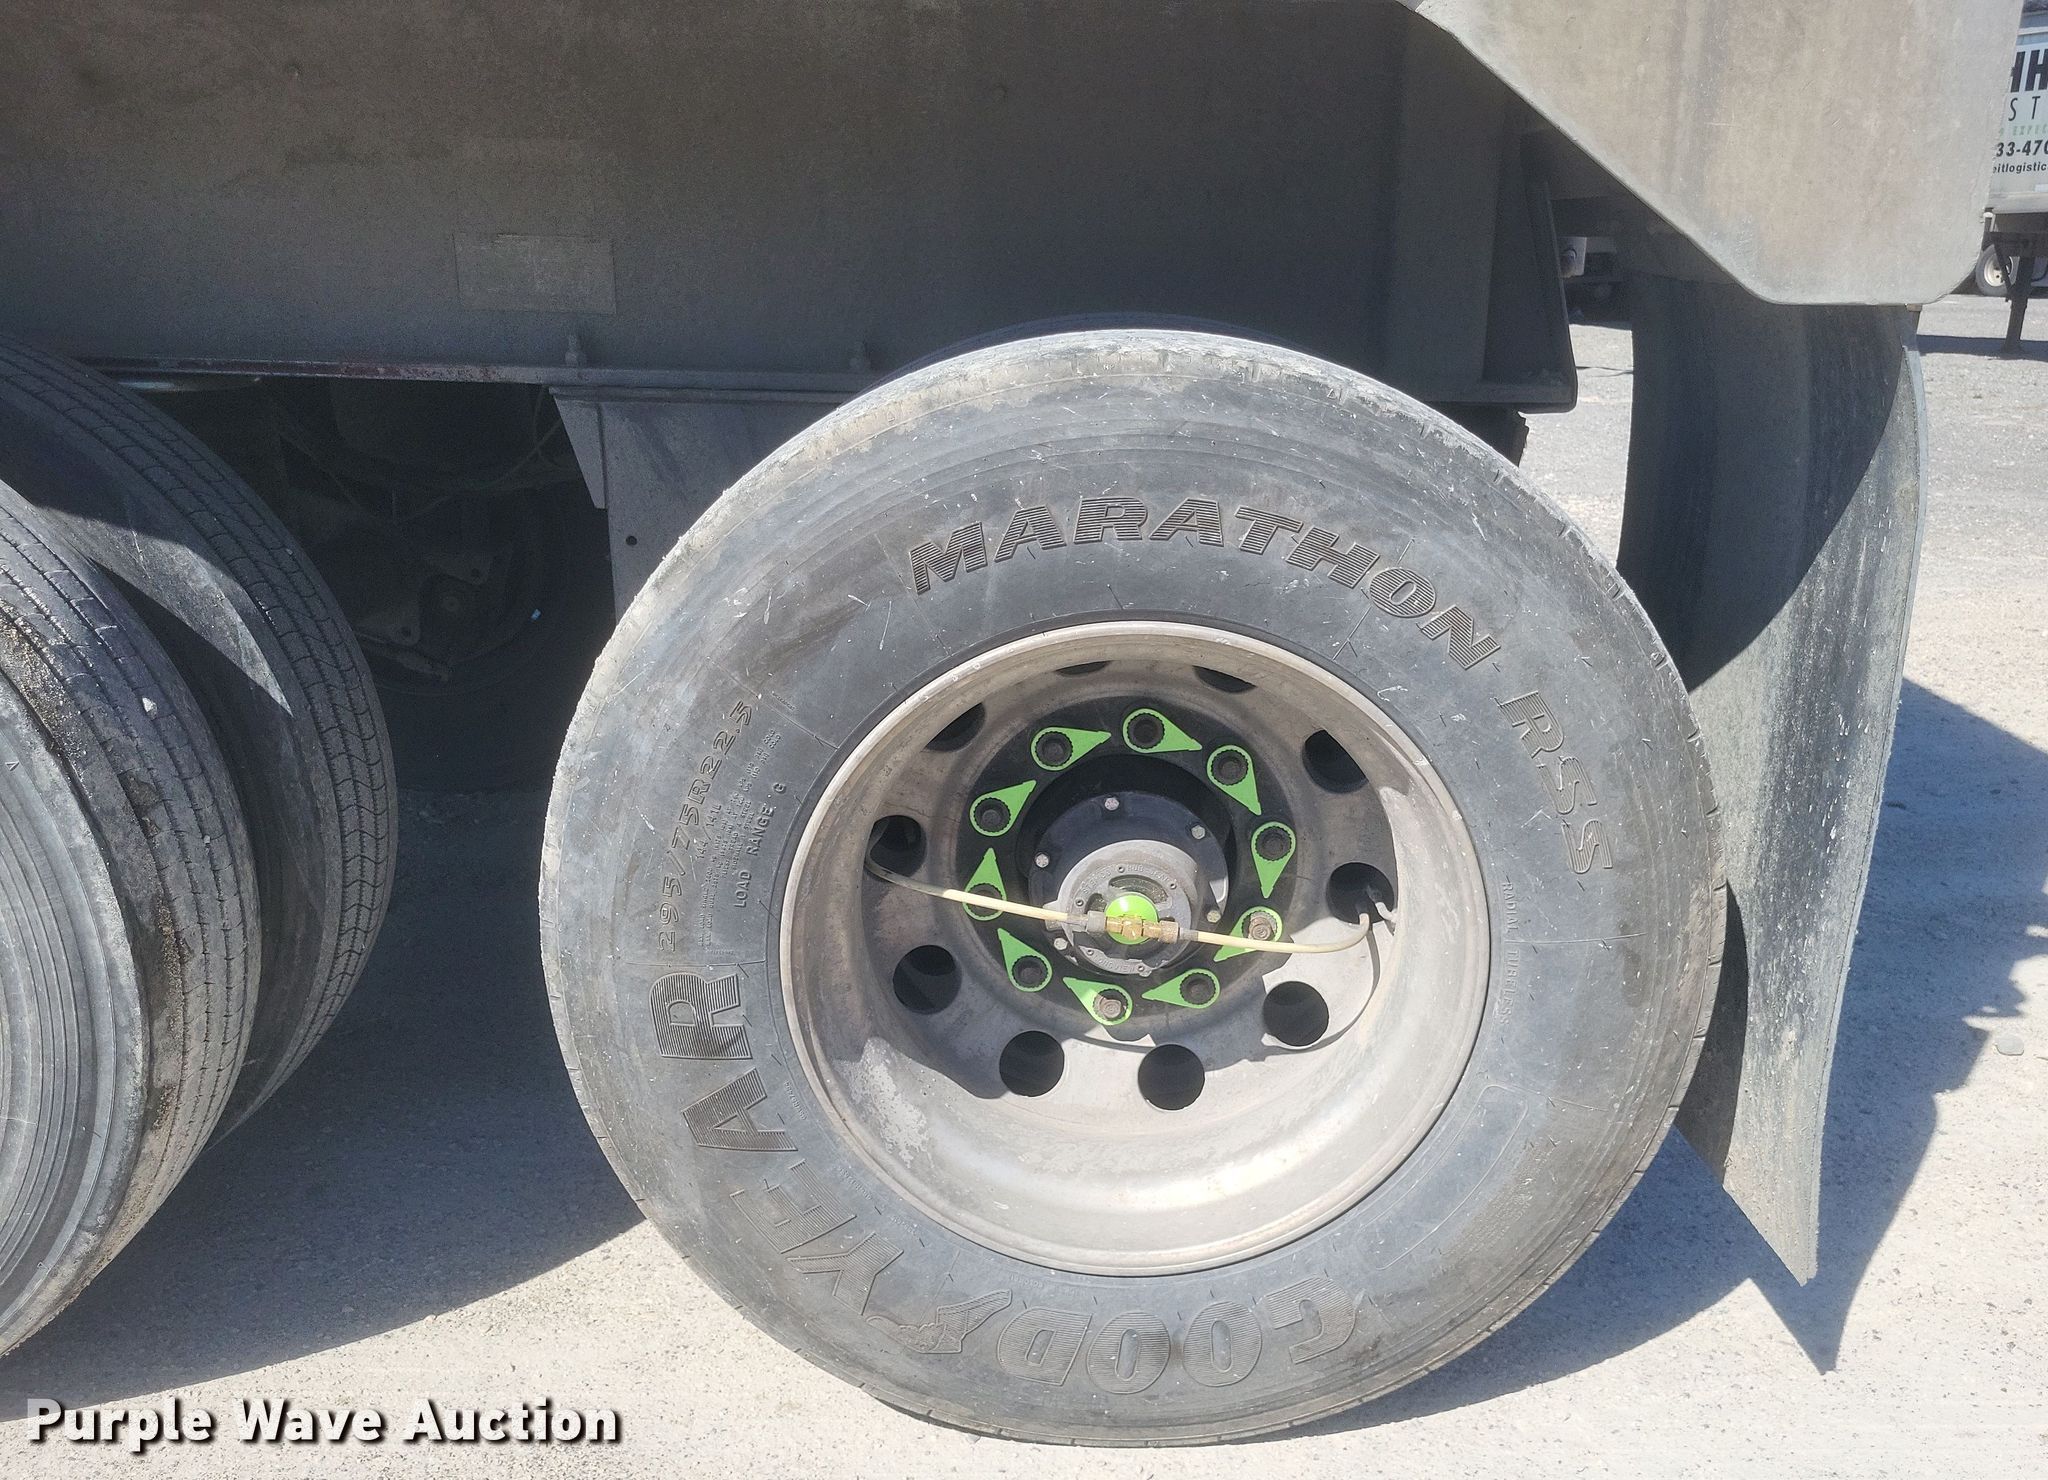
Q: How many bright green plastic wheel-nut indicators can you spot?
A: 10